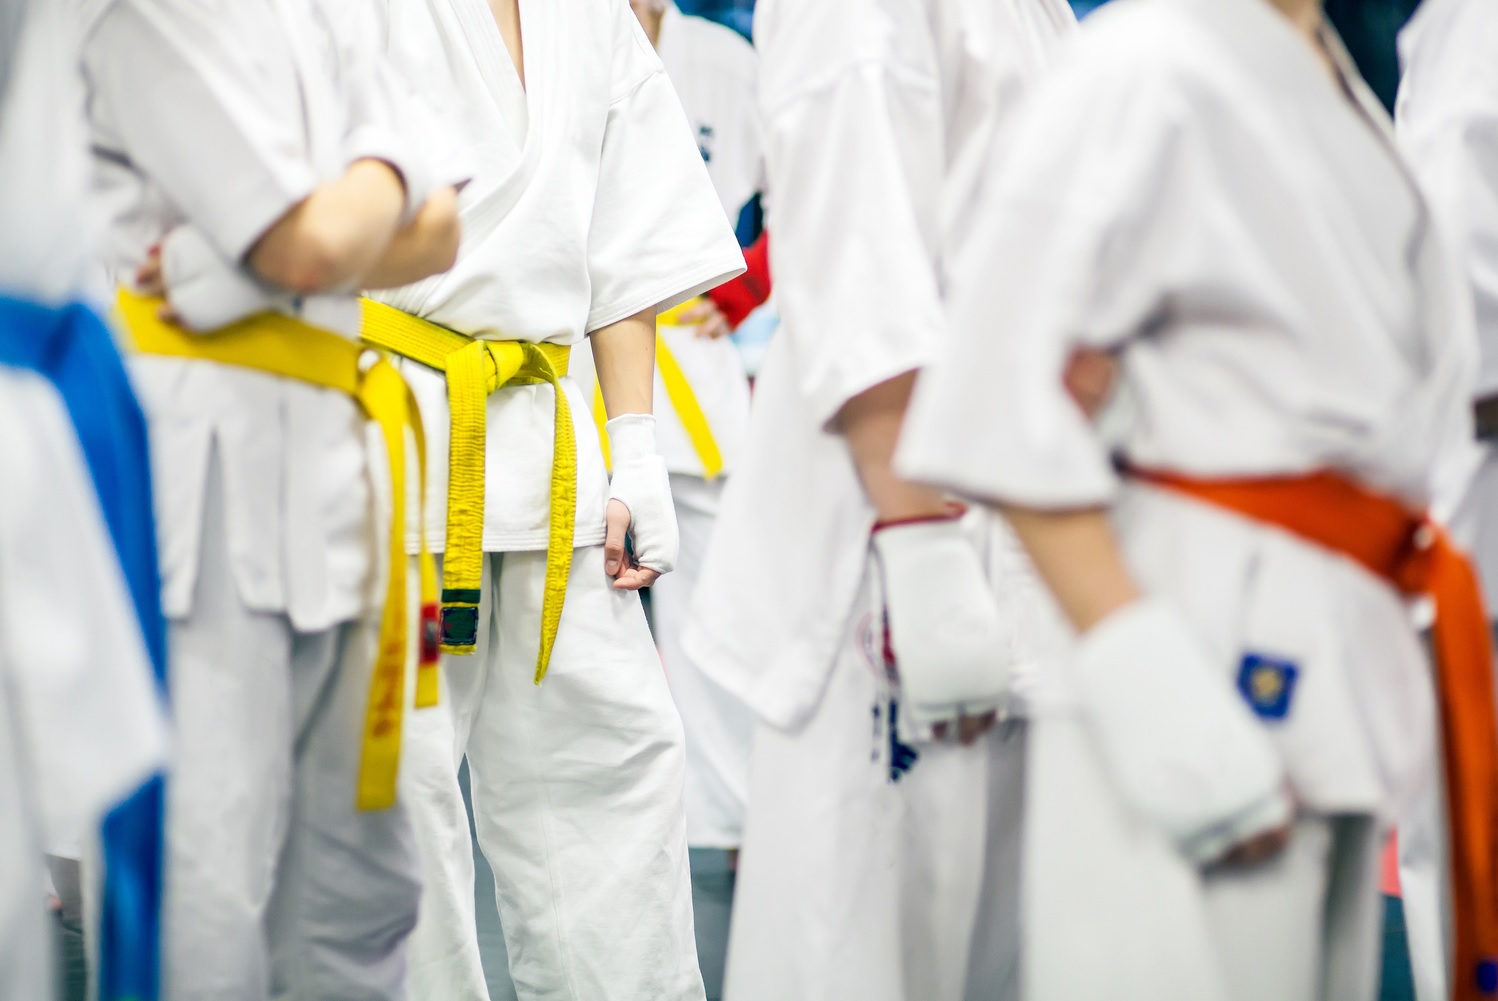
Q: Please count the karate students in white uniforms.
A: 7